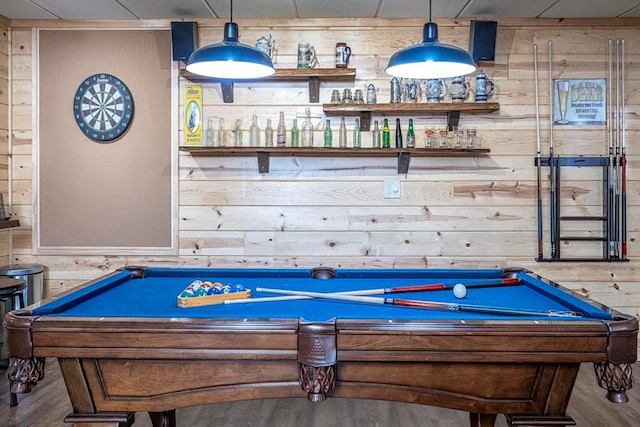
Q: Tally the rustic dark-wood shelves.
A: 3